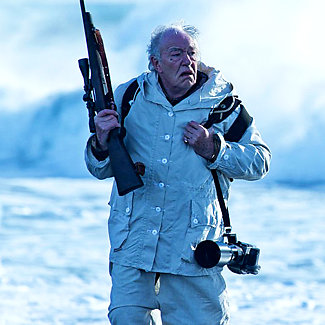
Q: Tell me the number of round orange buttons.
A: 0